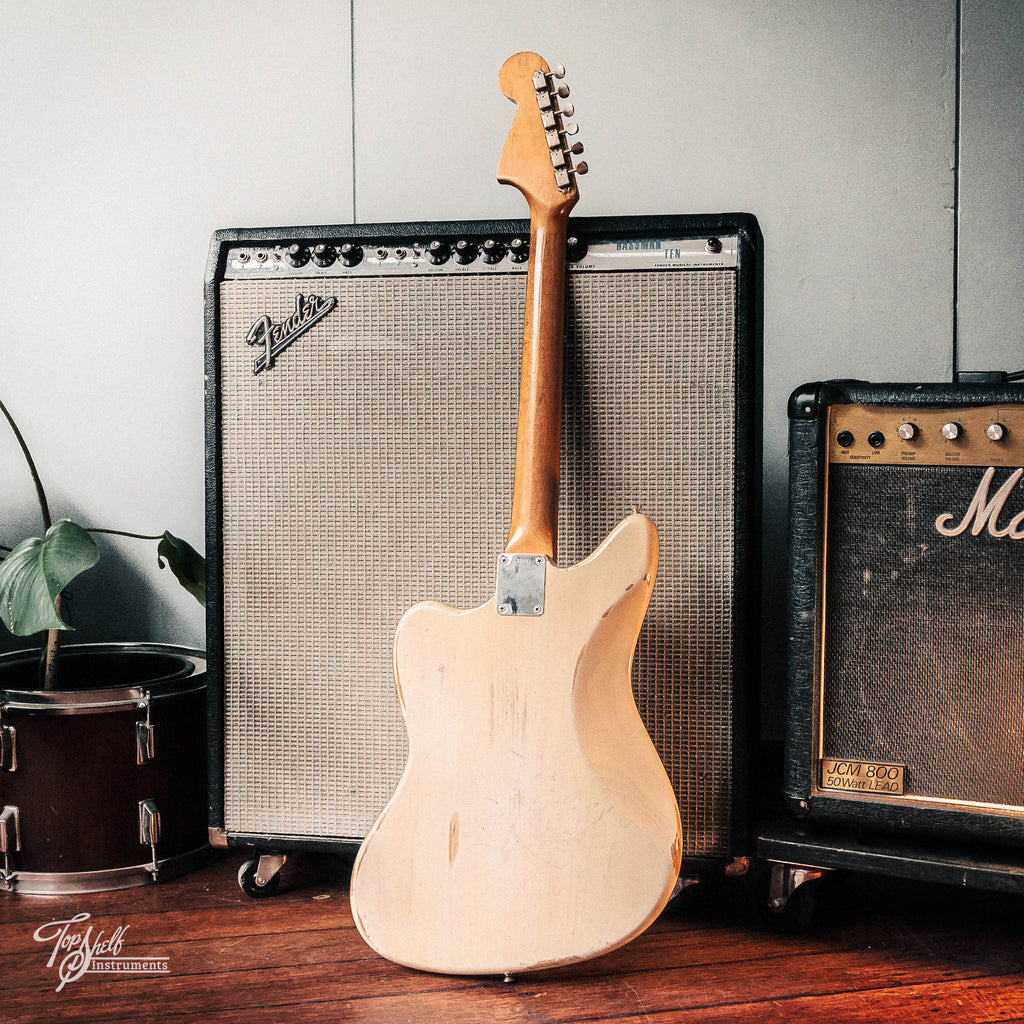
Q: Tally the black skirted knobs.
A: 8